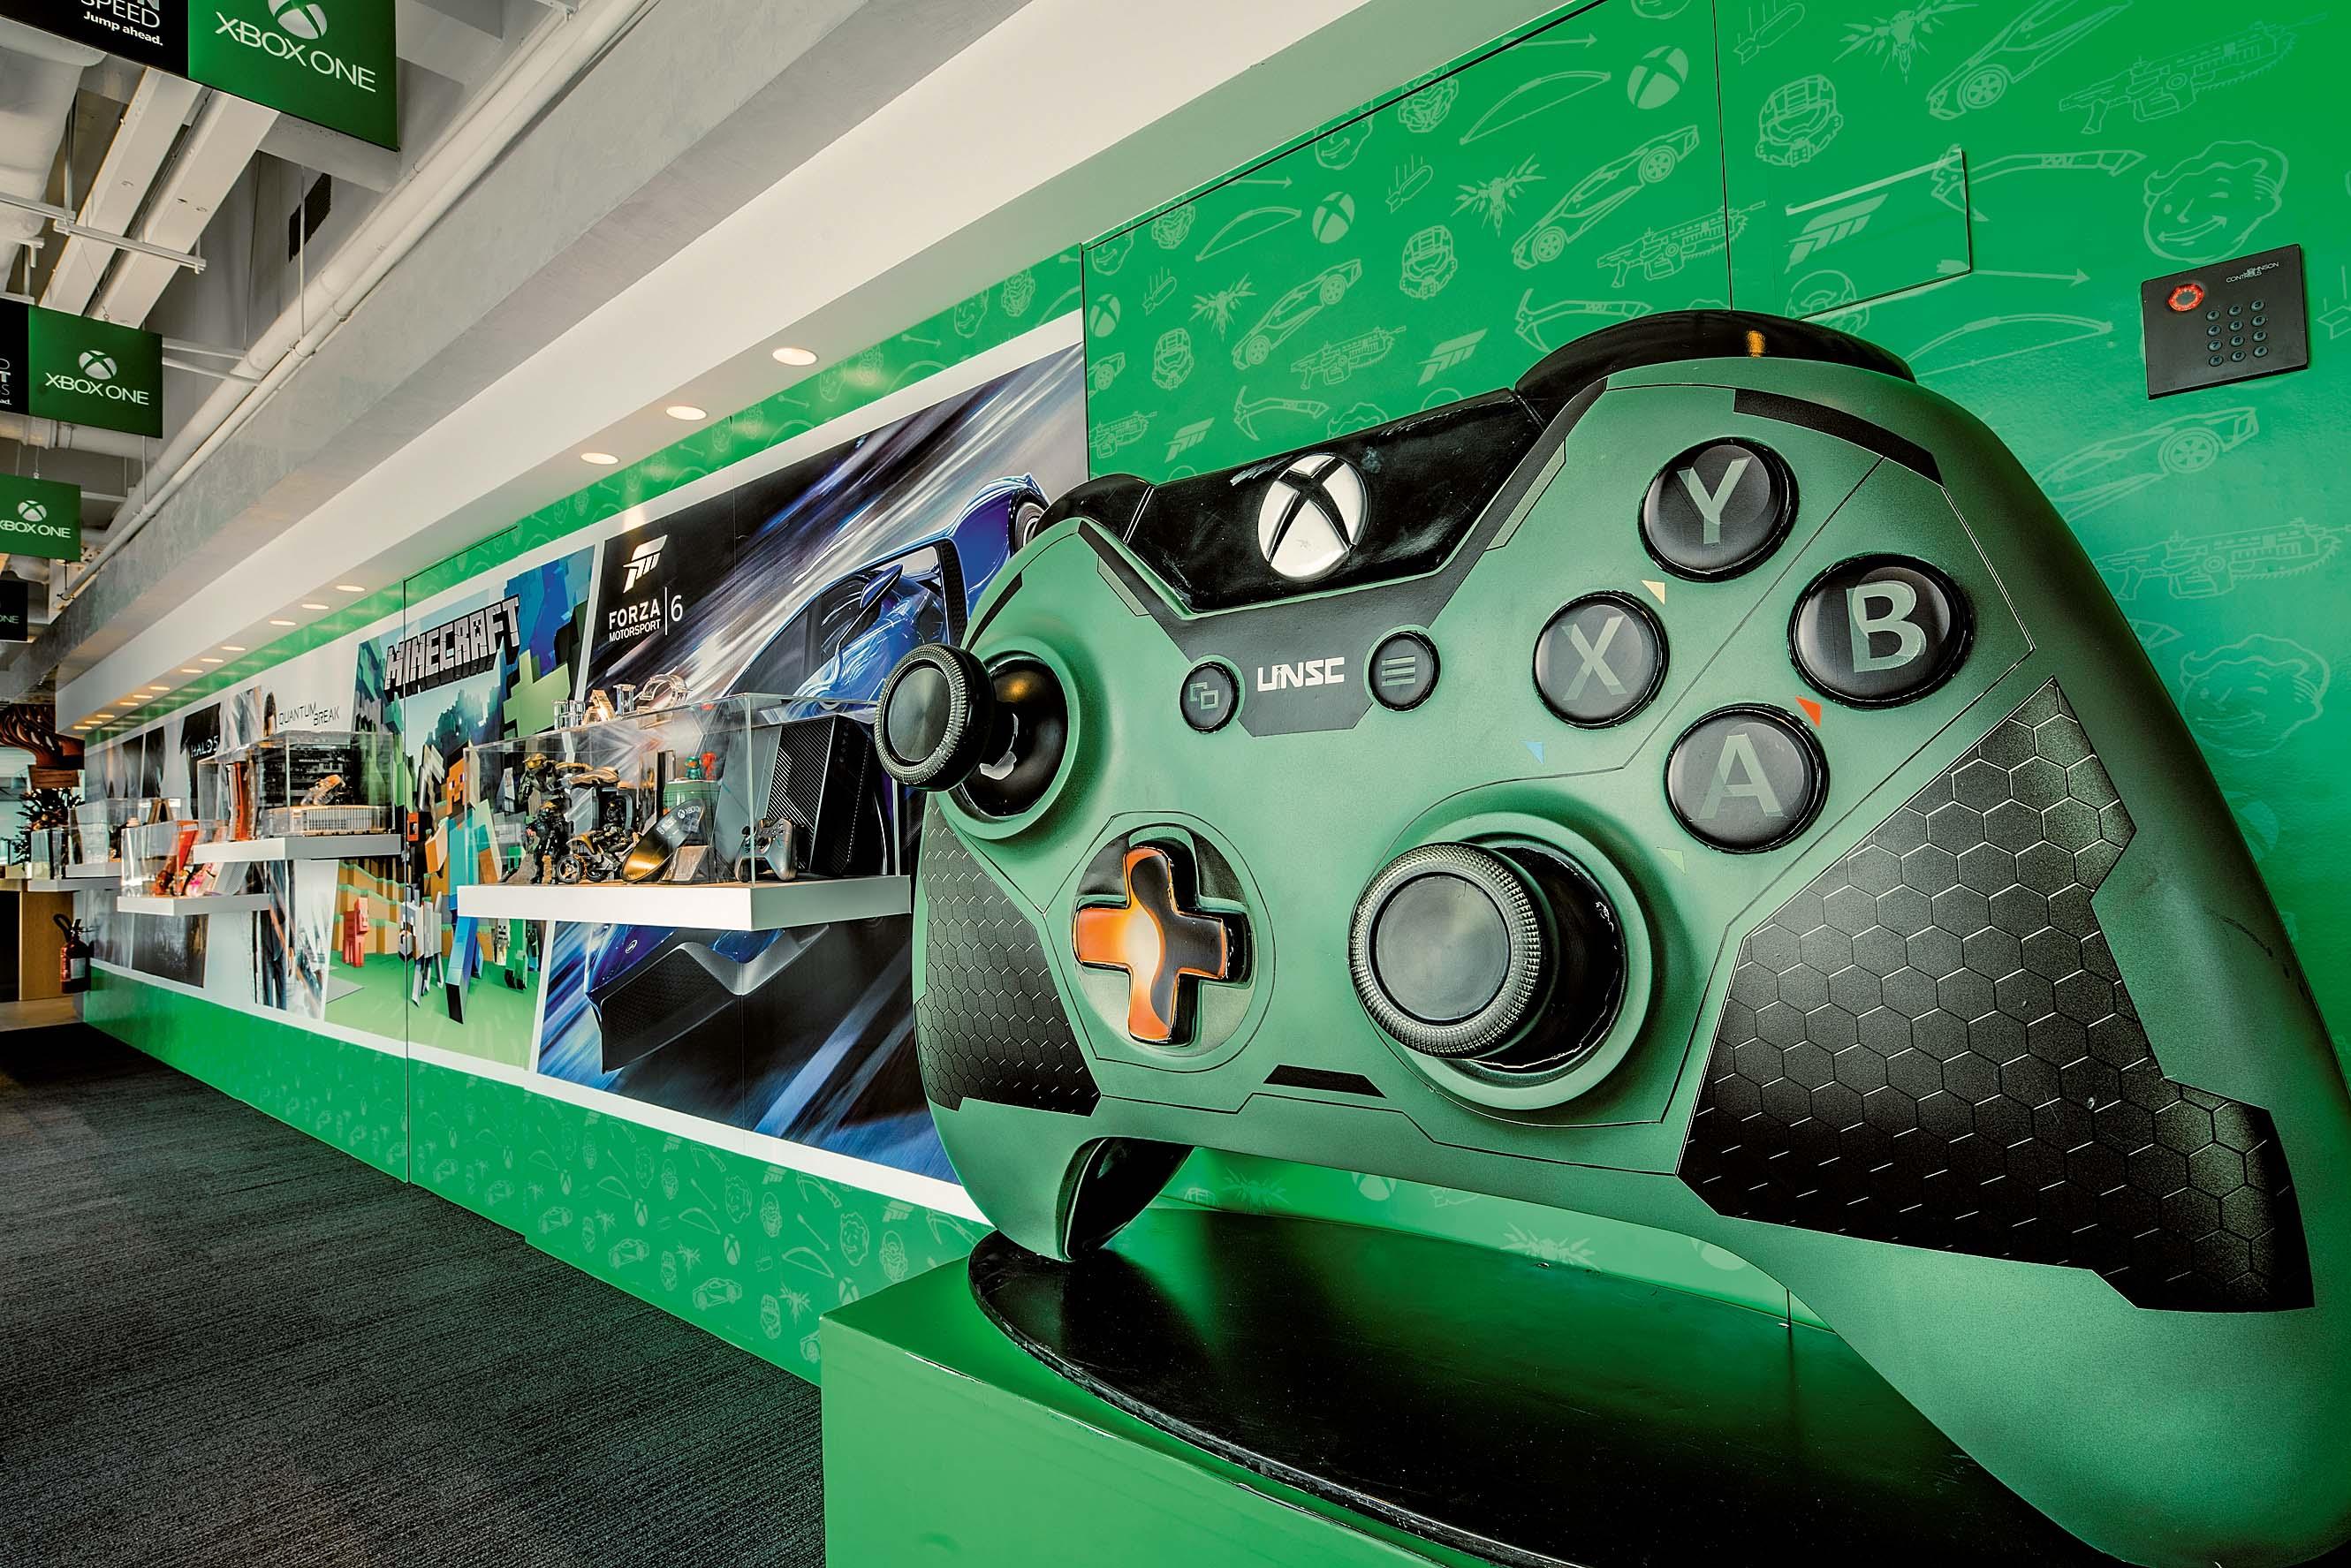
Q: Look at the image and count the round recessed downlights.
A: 15